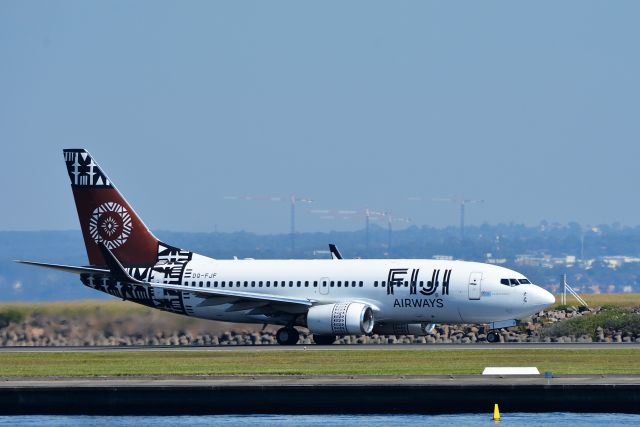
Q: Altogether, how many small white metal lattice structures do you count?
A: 1